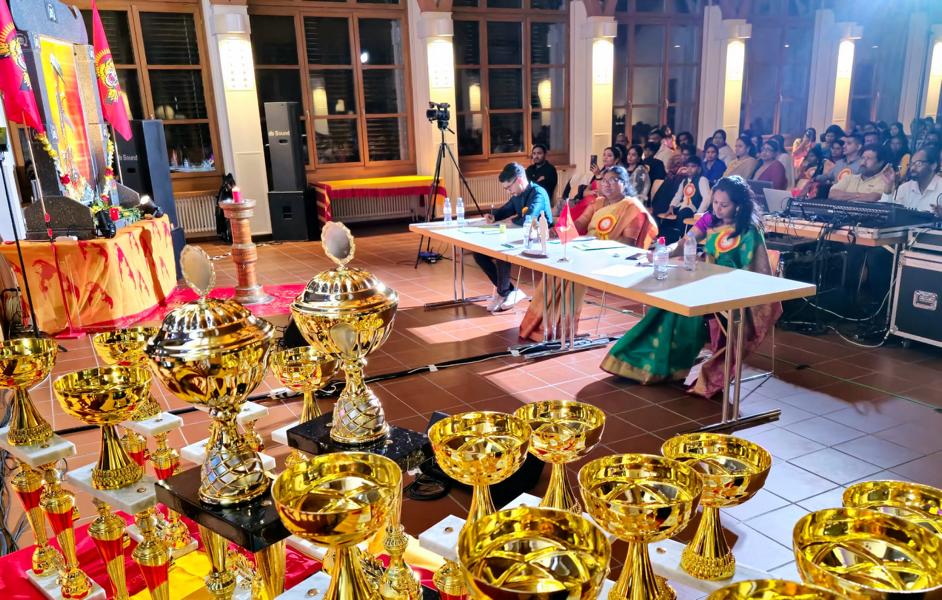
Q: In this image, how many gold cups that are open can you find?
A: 13